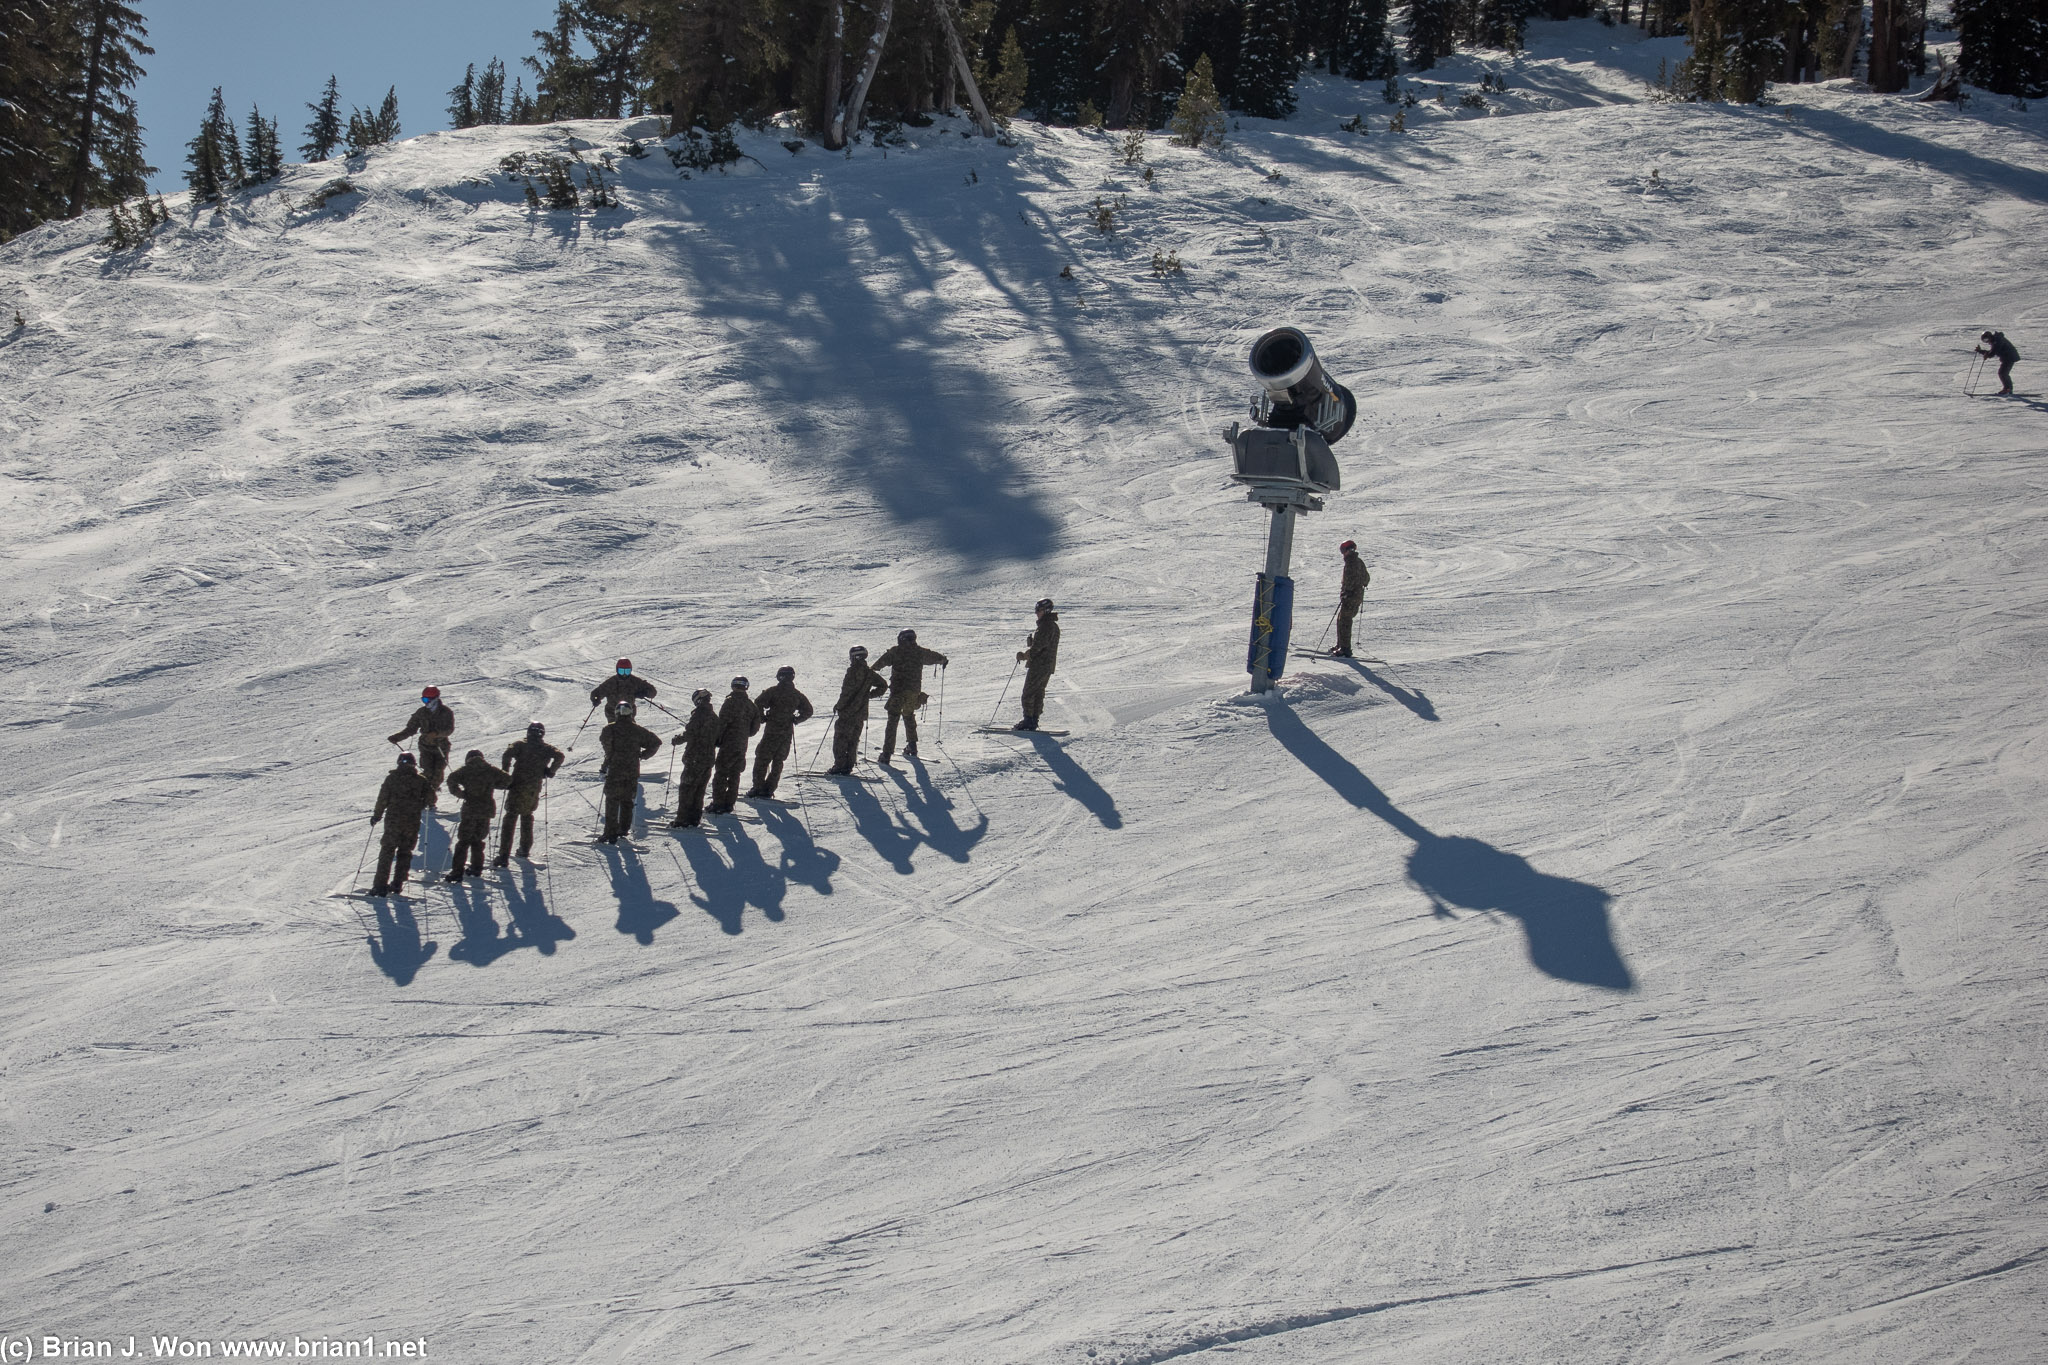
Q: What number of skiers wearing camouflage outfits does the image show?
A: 13